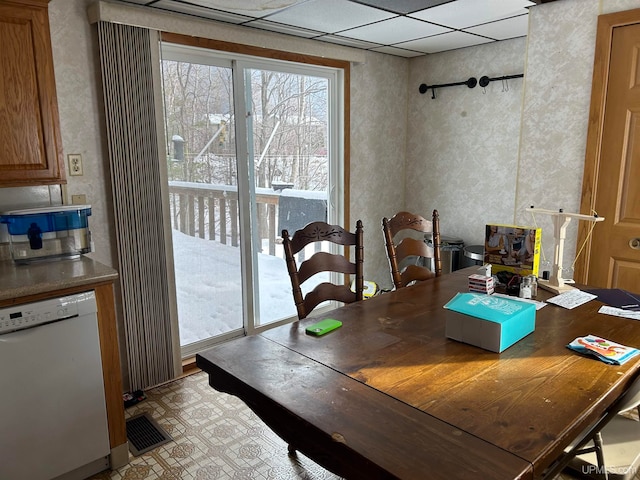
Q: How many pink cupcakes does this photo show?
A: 0